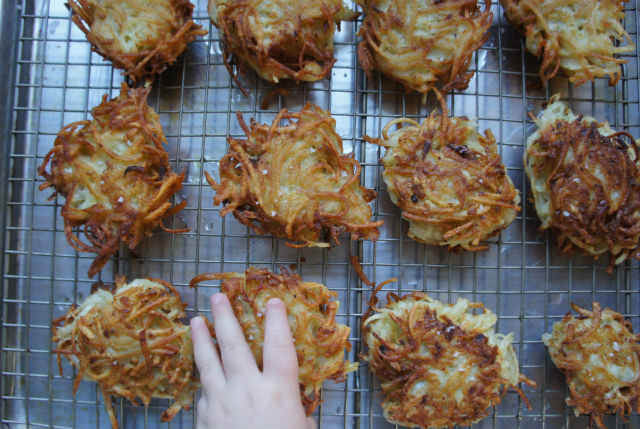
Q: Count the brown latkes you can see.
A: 12